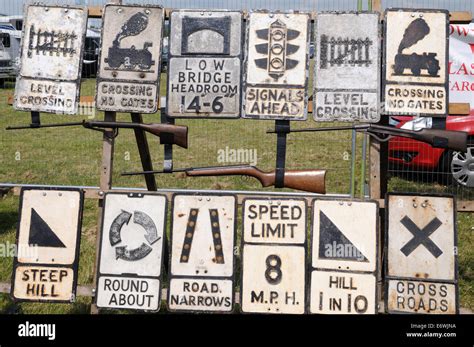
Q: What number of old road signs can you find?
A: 12